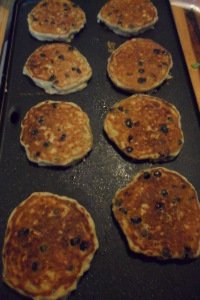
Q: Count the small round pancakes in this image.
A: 8